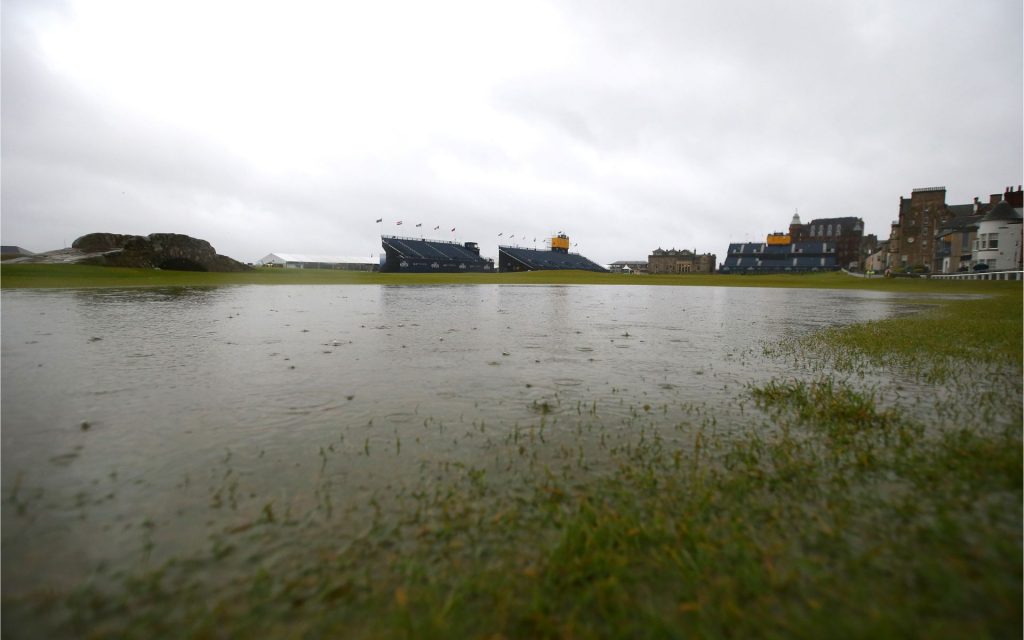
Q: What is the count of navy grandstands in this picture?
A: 3